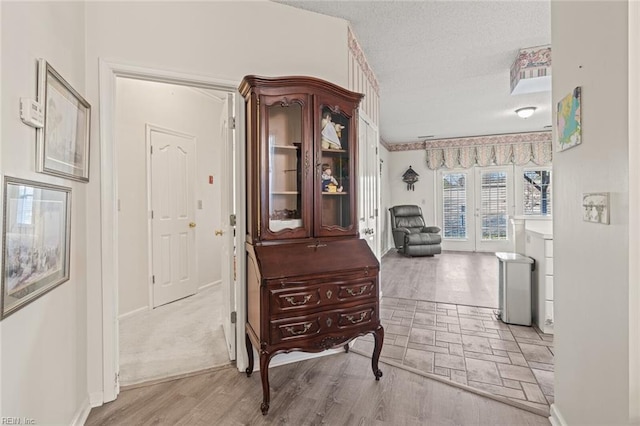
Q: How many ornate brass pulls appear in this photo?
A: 4